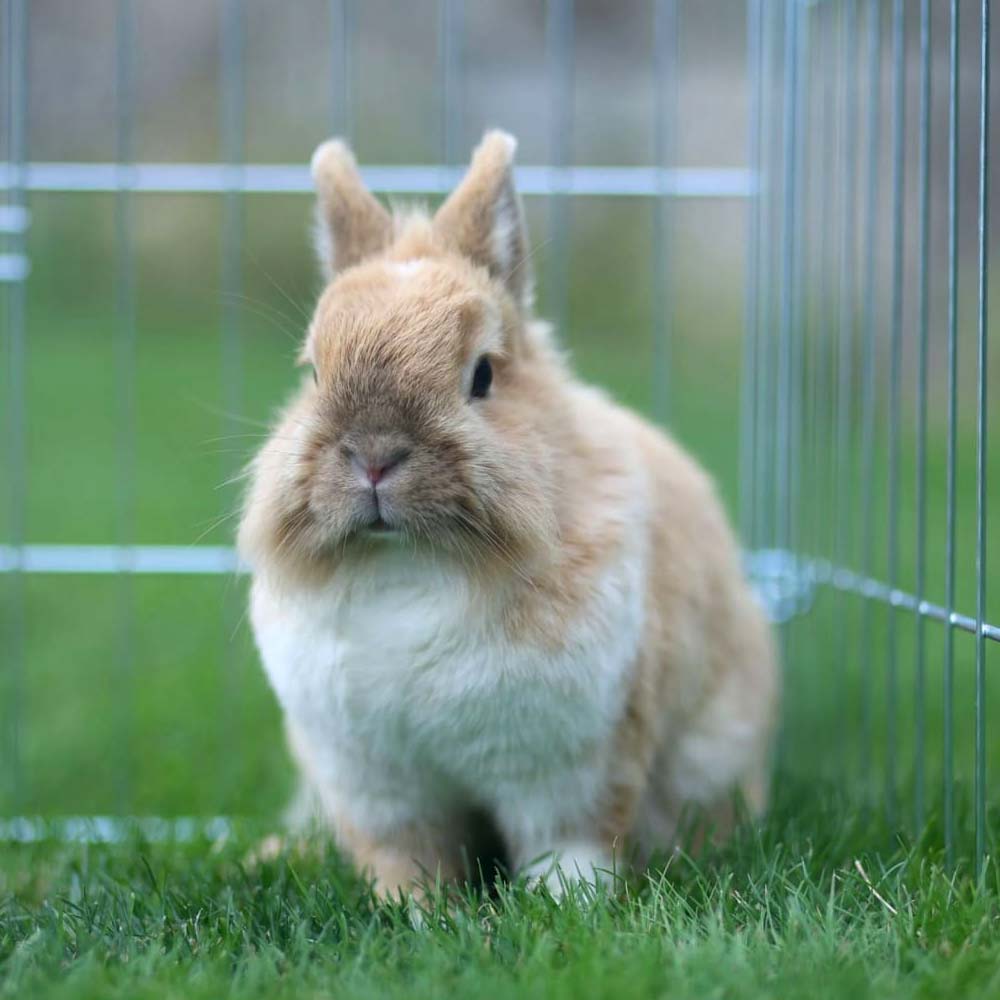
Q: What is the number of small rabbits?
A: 1